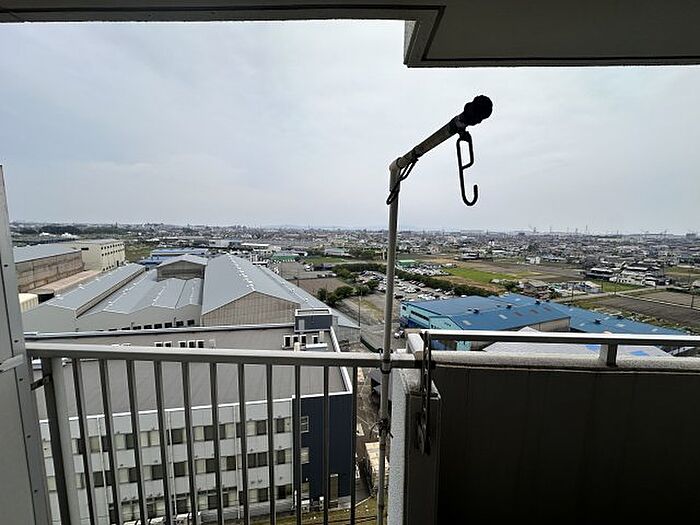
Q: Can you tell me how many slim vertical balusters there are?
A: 11